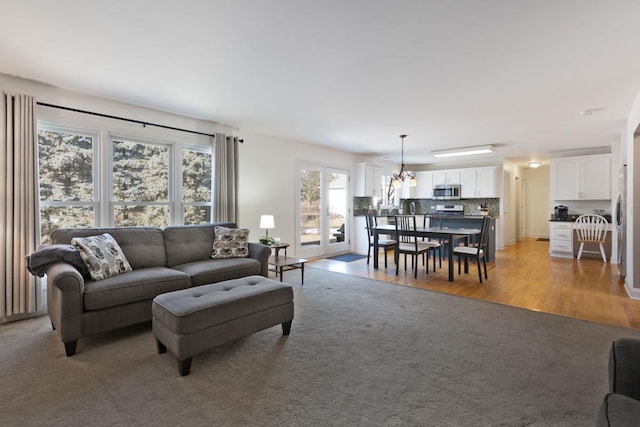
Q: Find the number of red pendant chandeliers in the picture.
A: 0